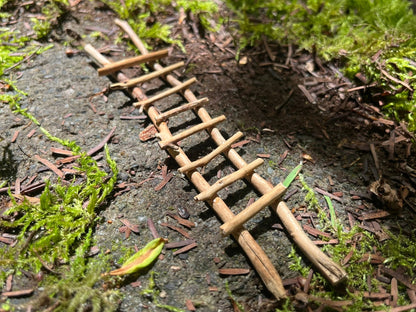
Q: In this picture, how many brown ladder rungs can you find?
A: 8